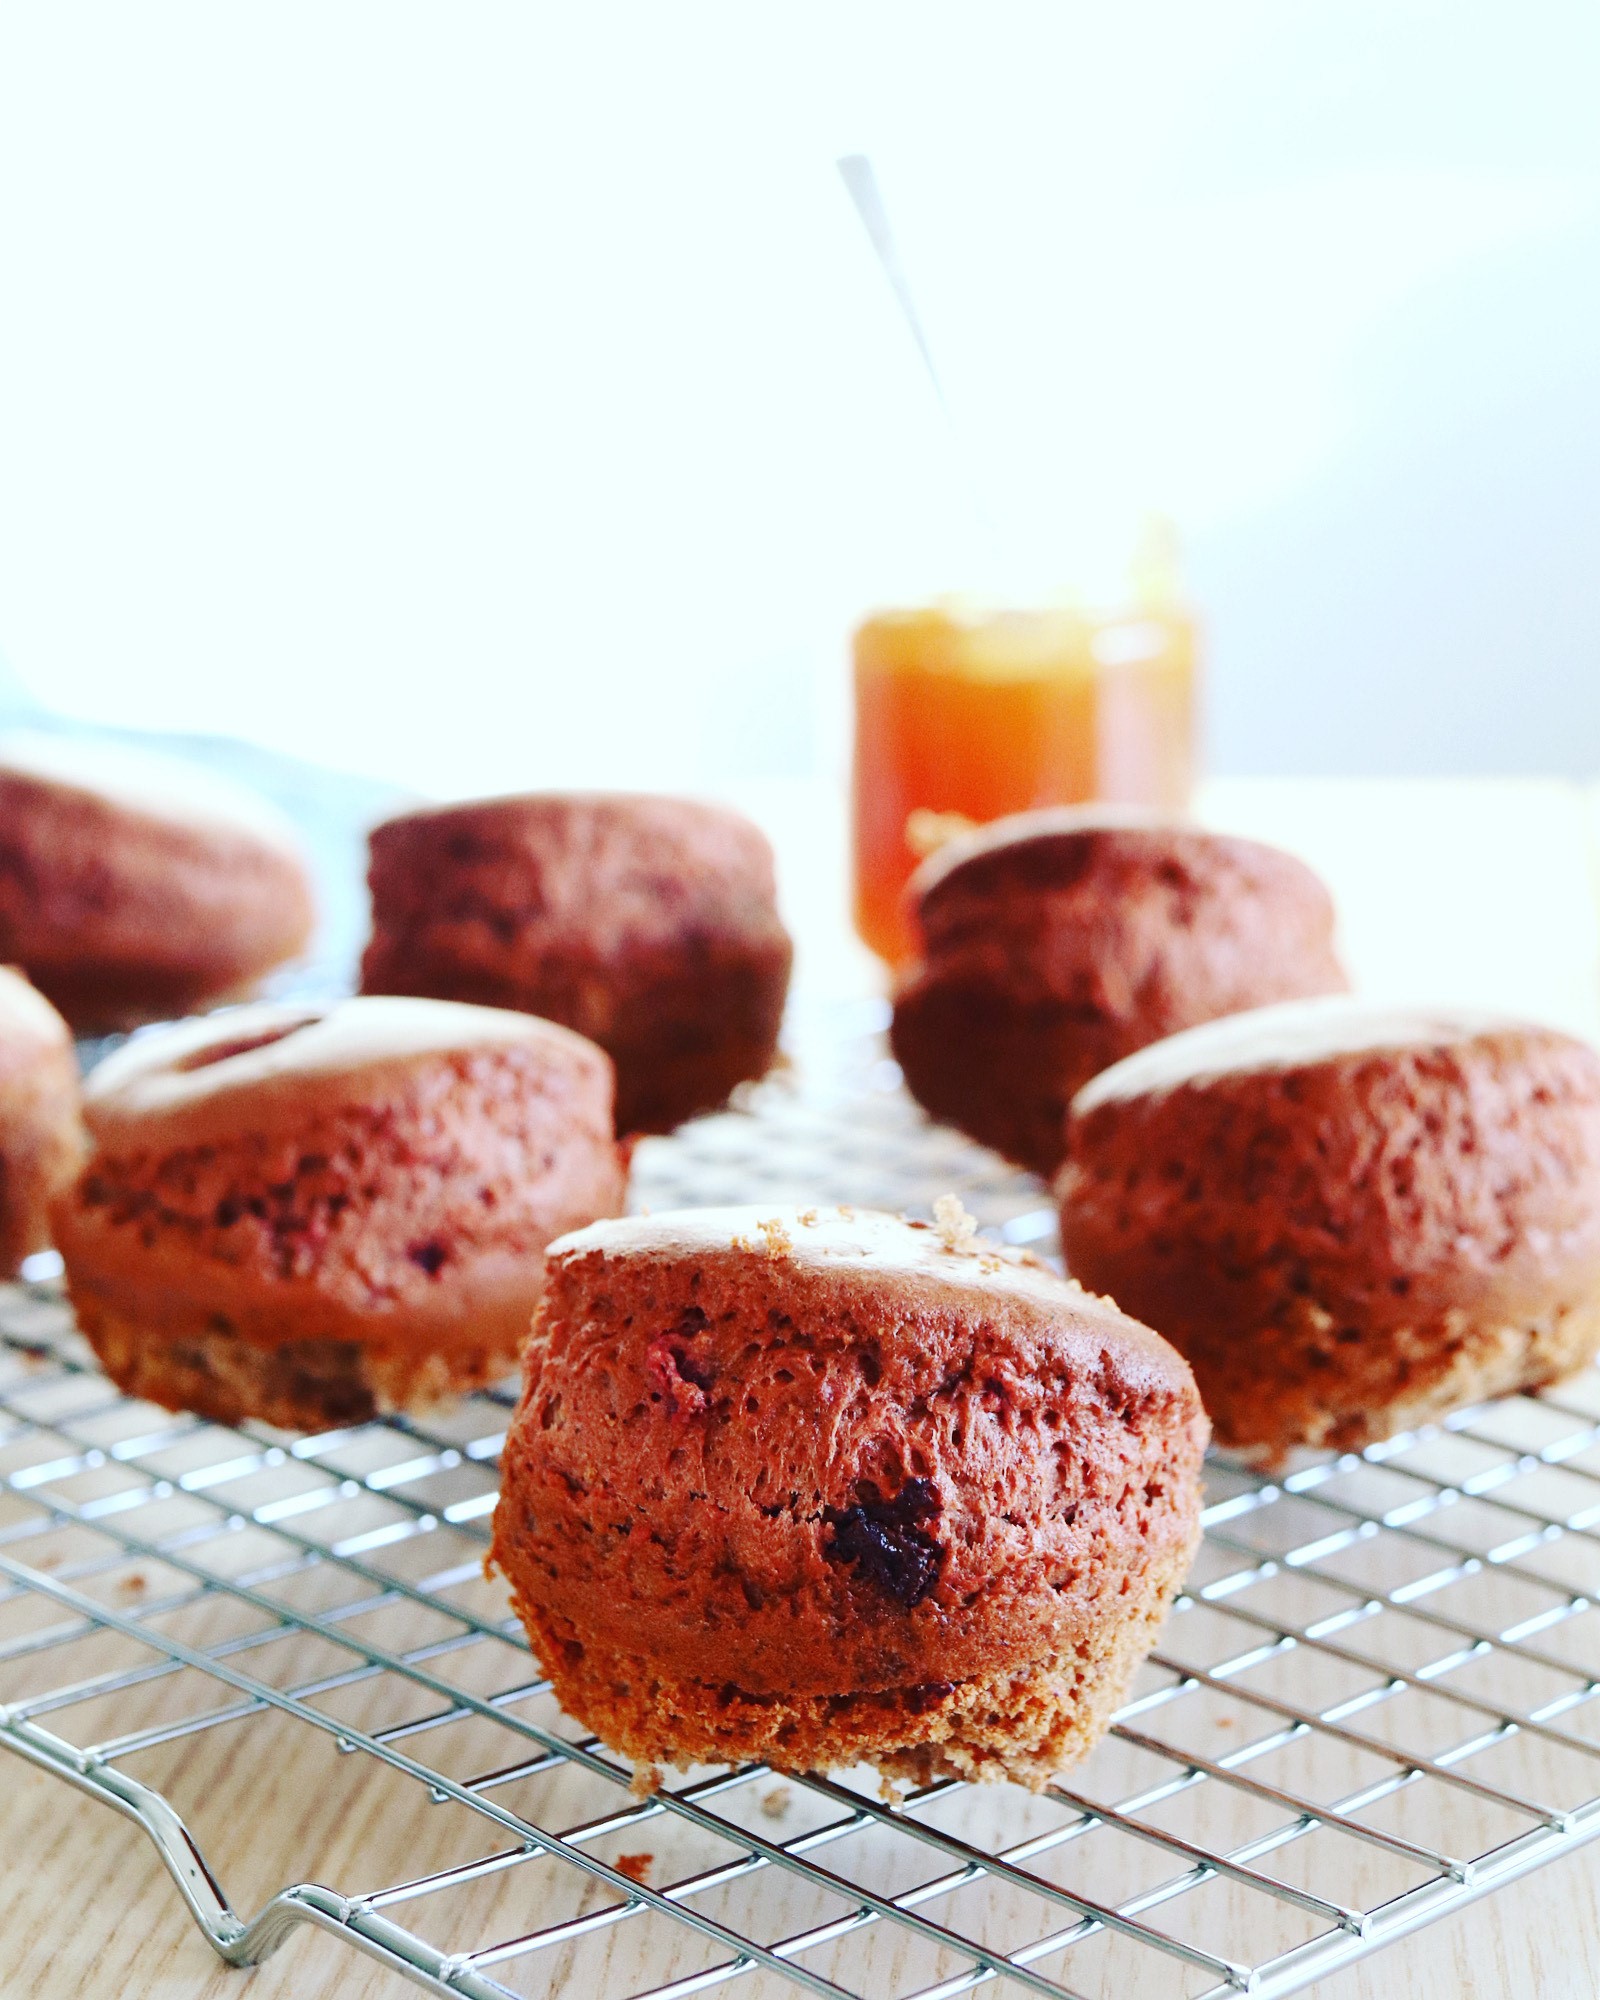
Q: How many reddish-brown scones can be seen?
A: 7